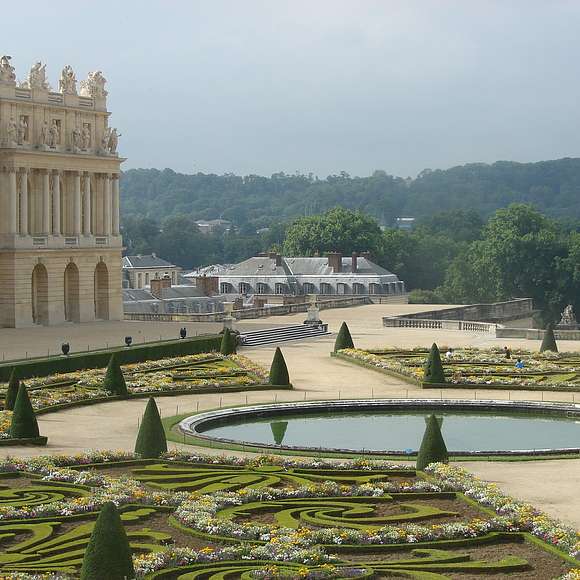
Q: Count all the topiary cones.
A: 11